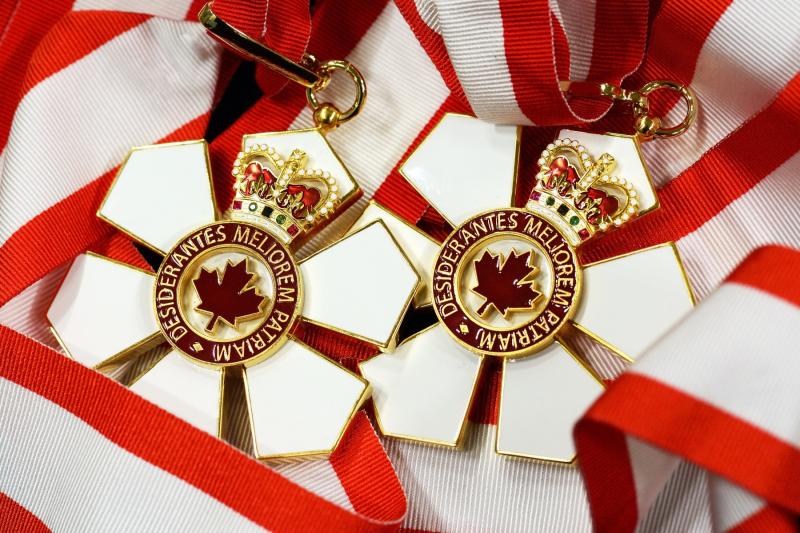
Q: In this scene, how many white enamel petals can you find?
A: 12